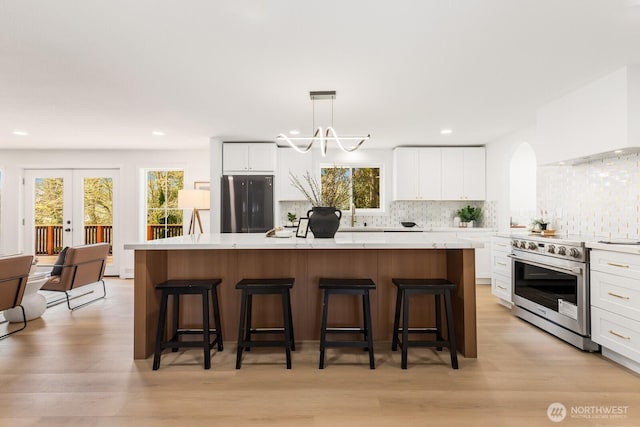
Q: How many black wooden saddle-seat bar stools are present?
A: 4